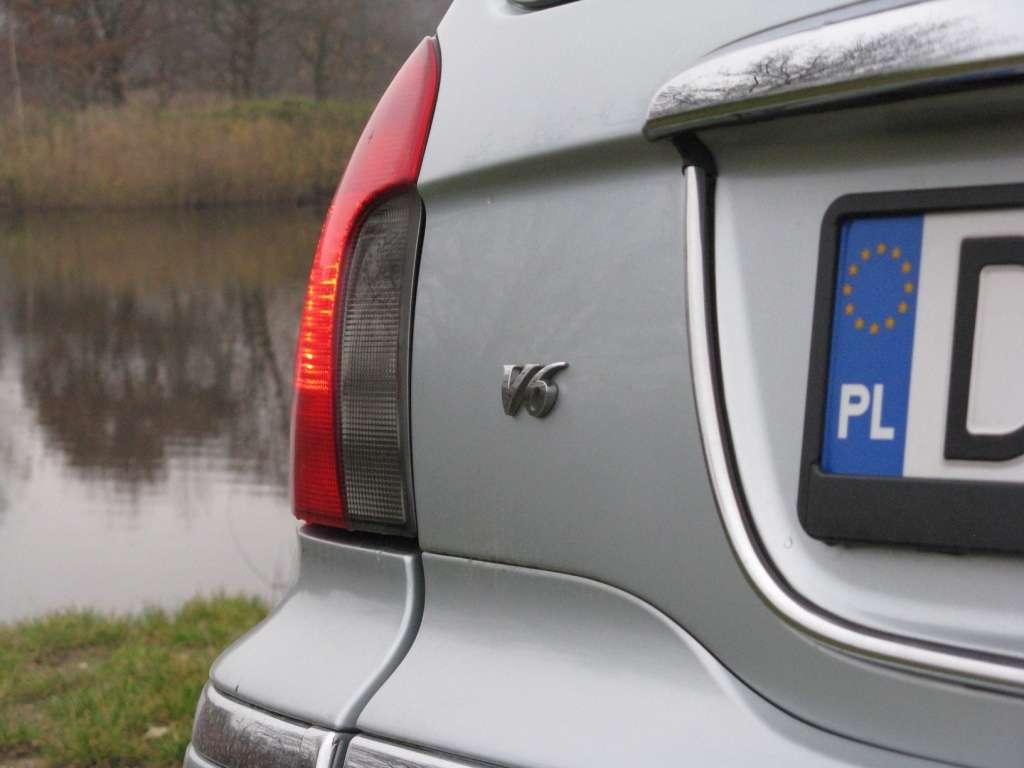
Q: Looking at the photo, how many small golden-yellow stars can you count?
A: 12